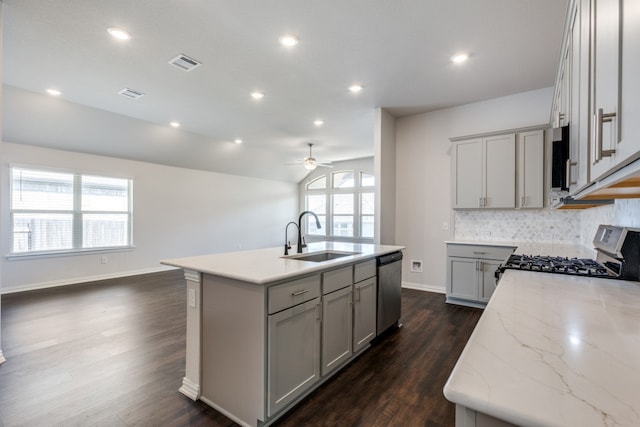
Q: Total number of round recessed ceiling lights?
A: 9